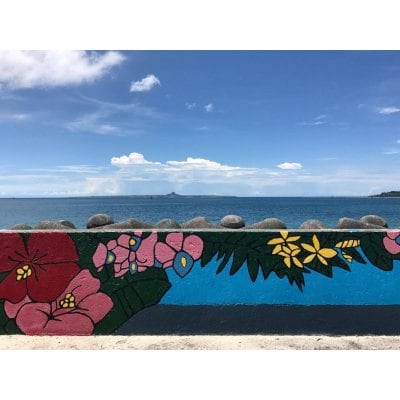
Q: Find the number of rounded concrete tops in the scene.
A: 12